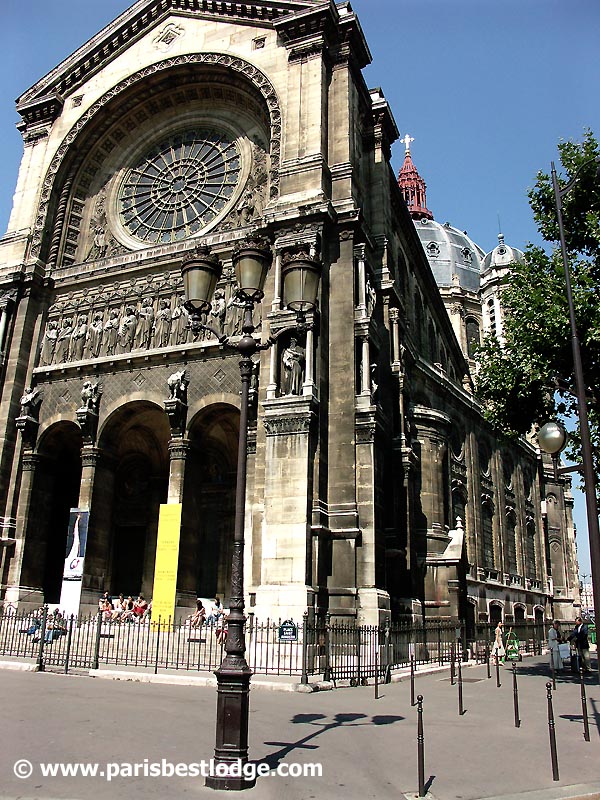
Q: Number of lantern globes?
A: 4